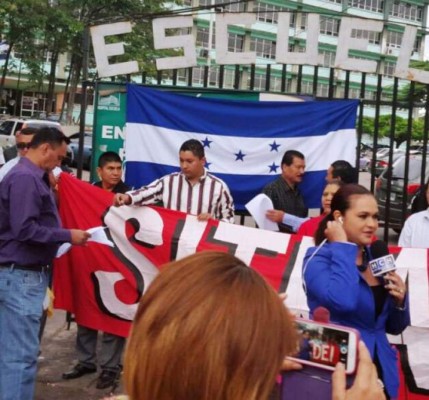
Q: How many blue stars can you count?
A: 5